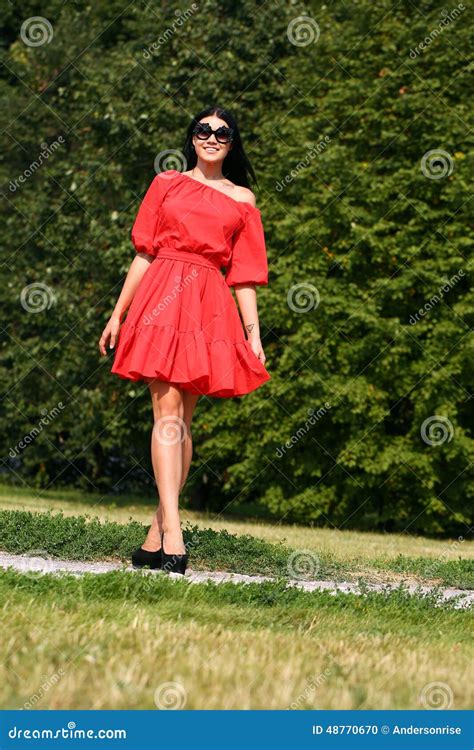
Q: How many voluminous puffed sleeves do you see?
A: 2